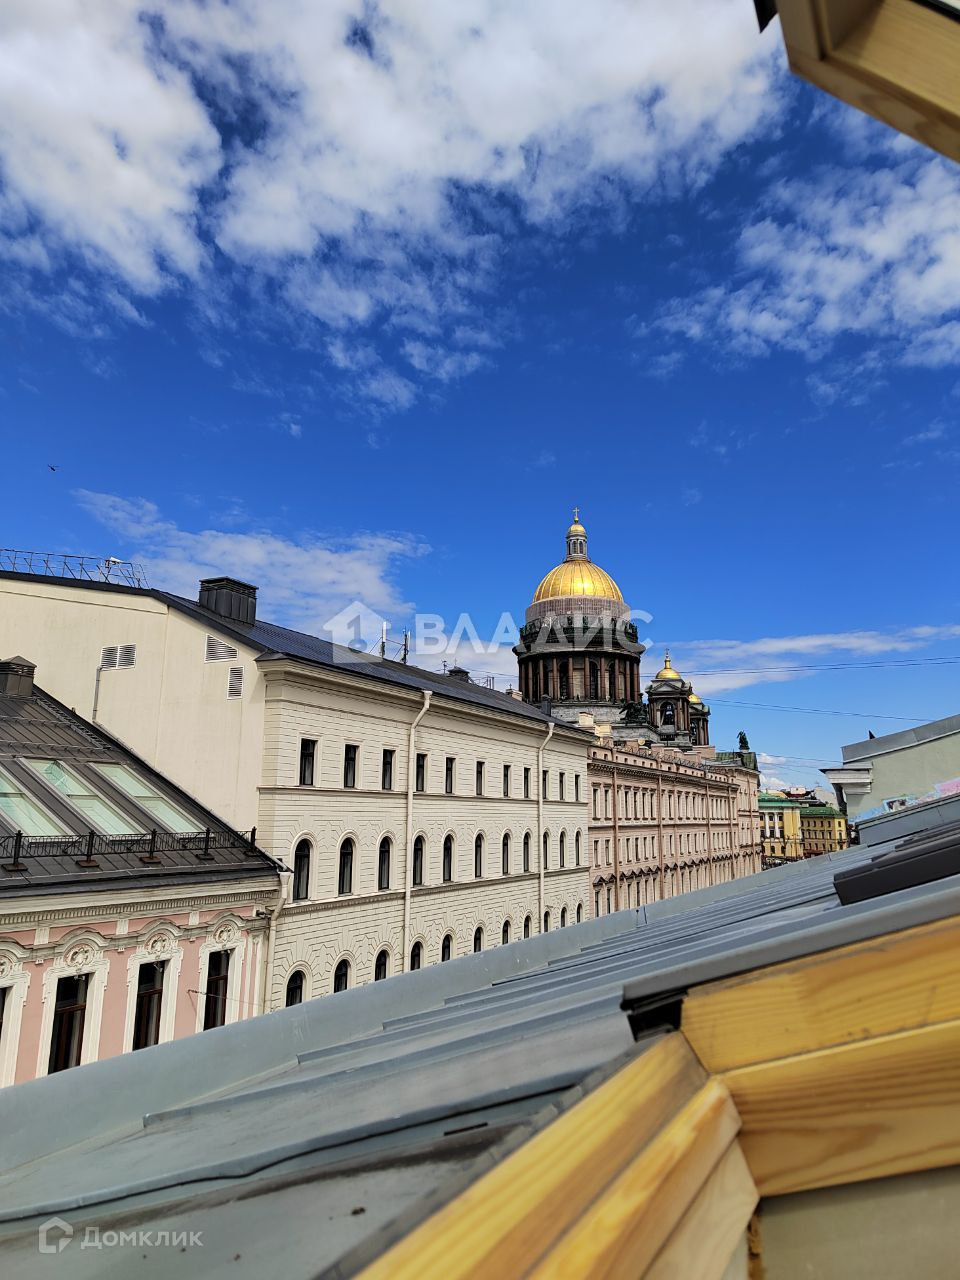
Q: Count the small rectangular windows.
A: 11